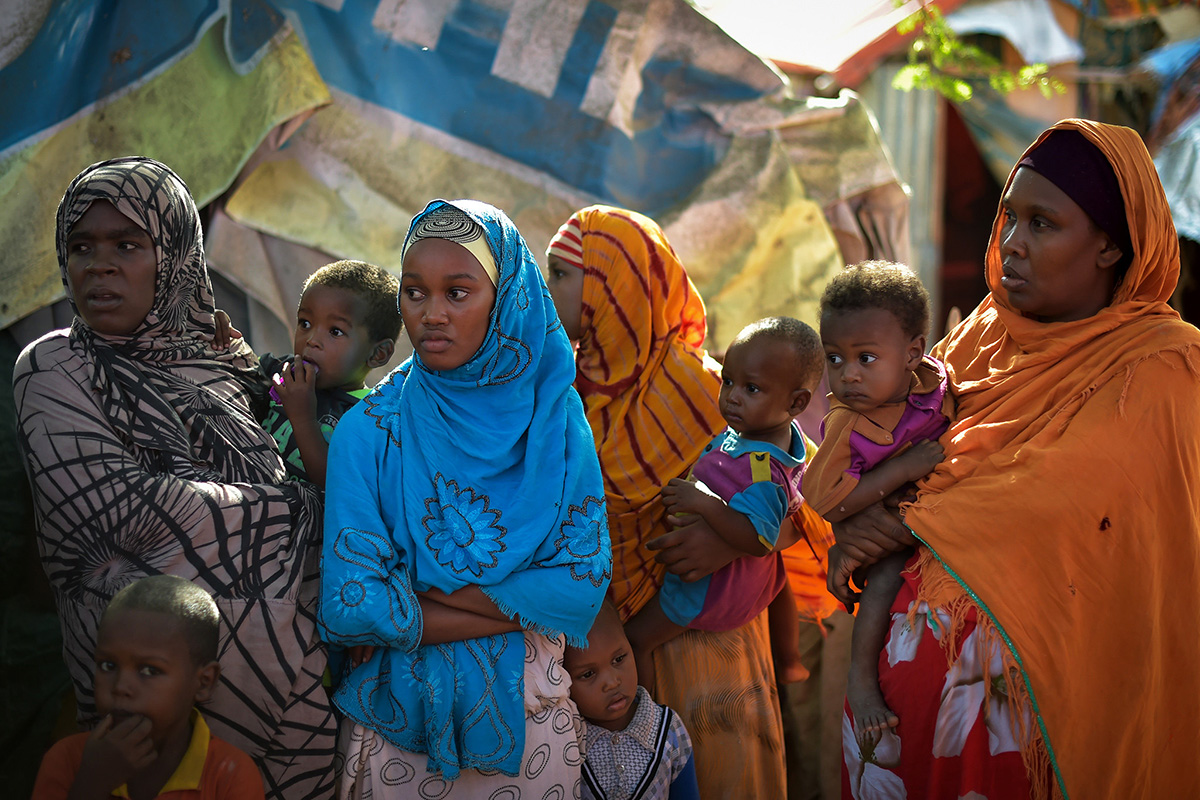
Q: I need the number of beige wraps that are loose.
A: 1